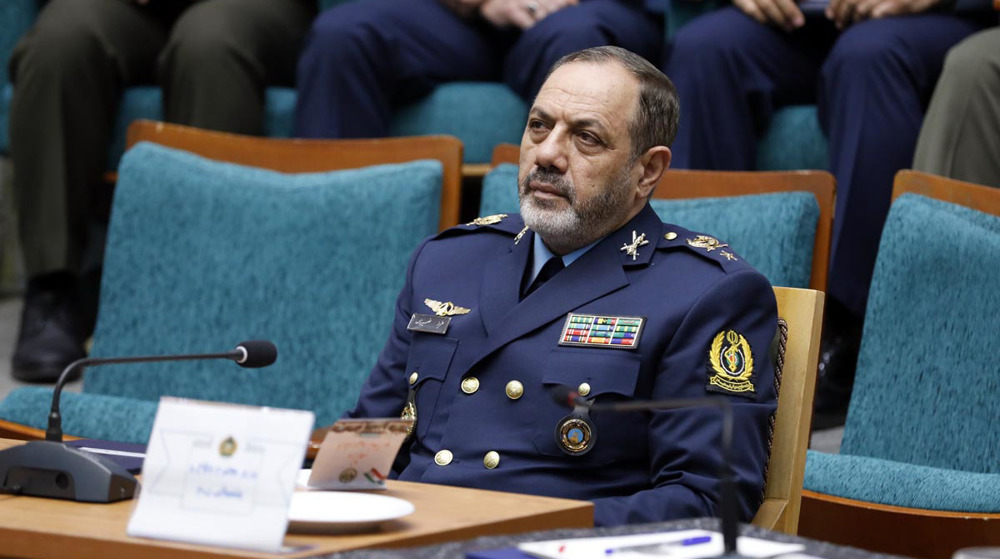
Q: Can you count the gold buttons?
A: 7